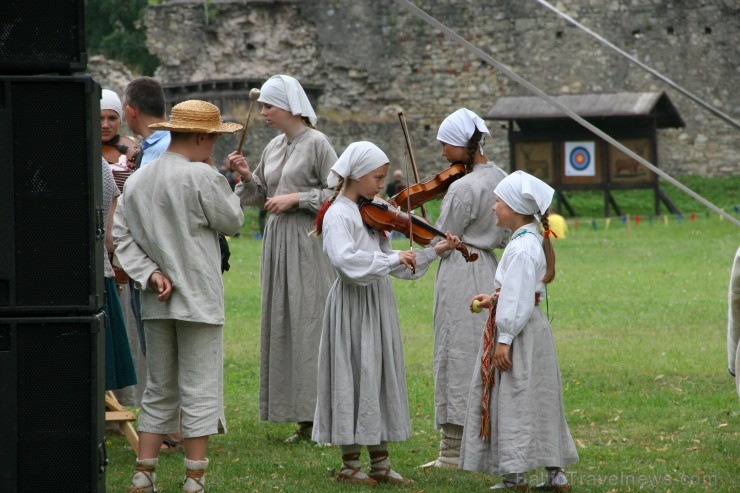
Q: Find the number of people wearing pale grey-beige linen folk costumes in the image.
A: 5